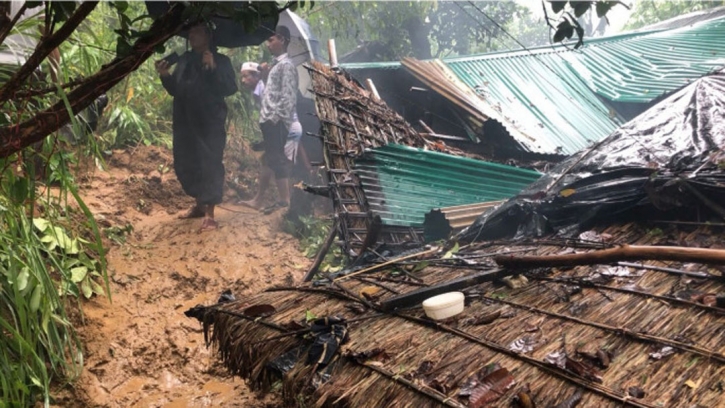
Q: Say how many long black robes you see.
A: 1